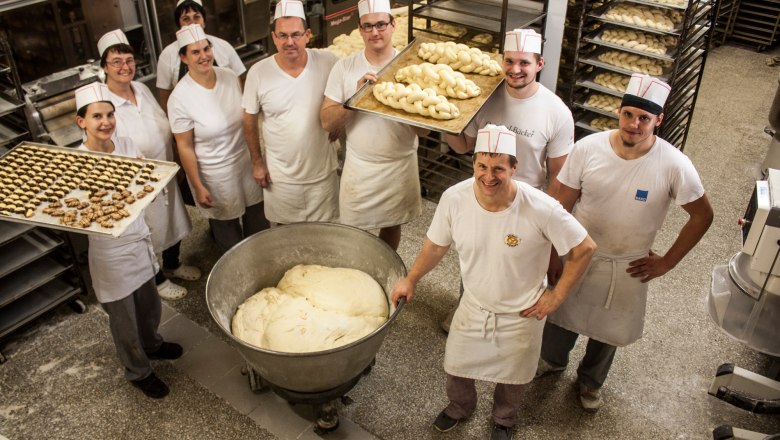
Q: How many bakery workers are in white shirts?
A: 9